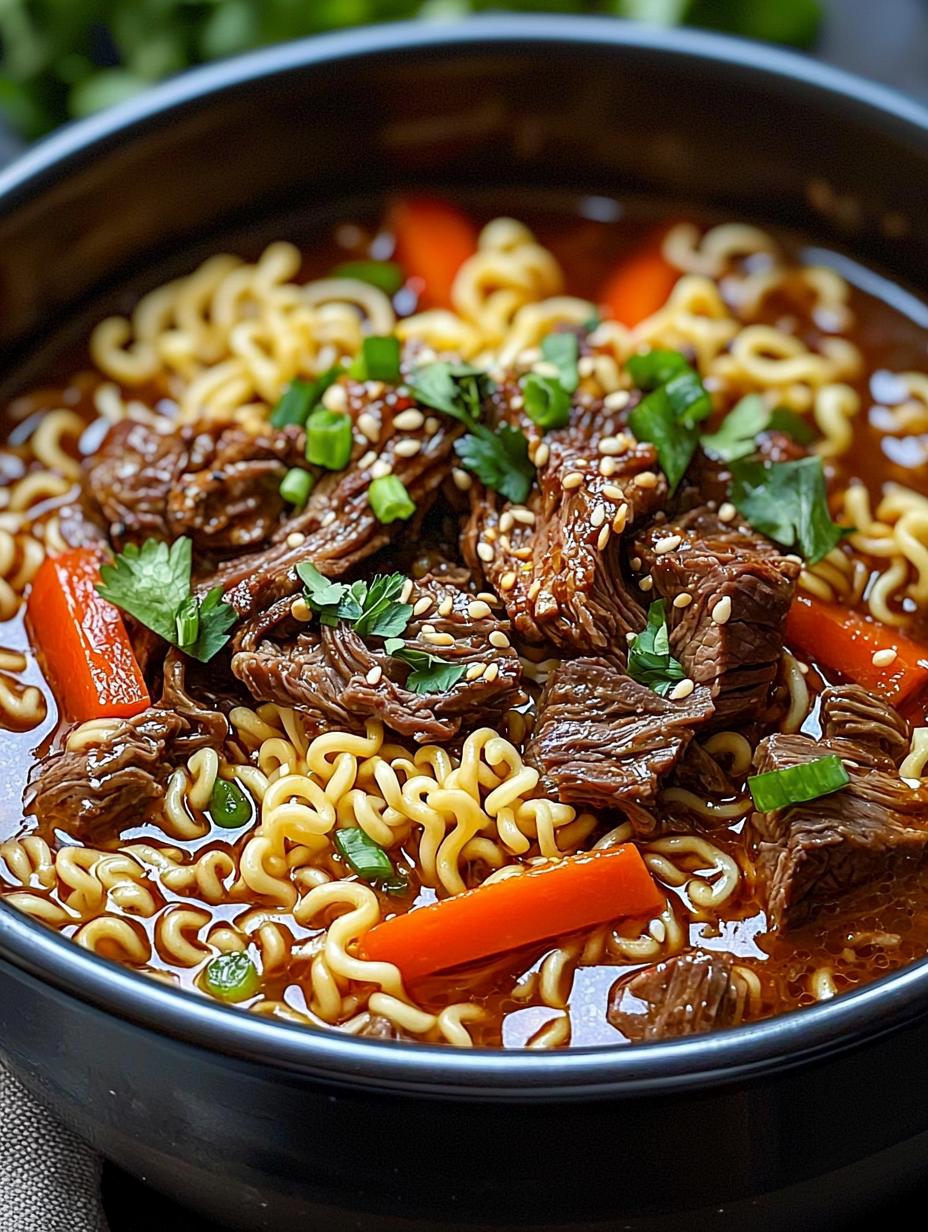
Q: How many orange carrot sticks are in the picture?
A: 5